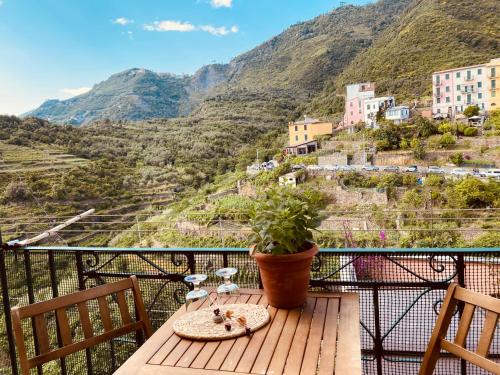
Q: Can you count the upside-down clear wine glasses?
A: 2